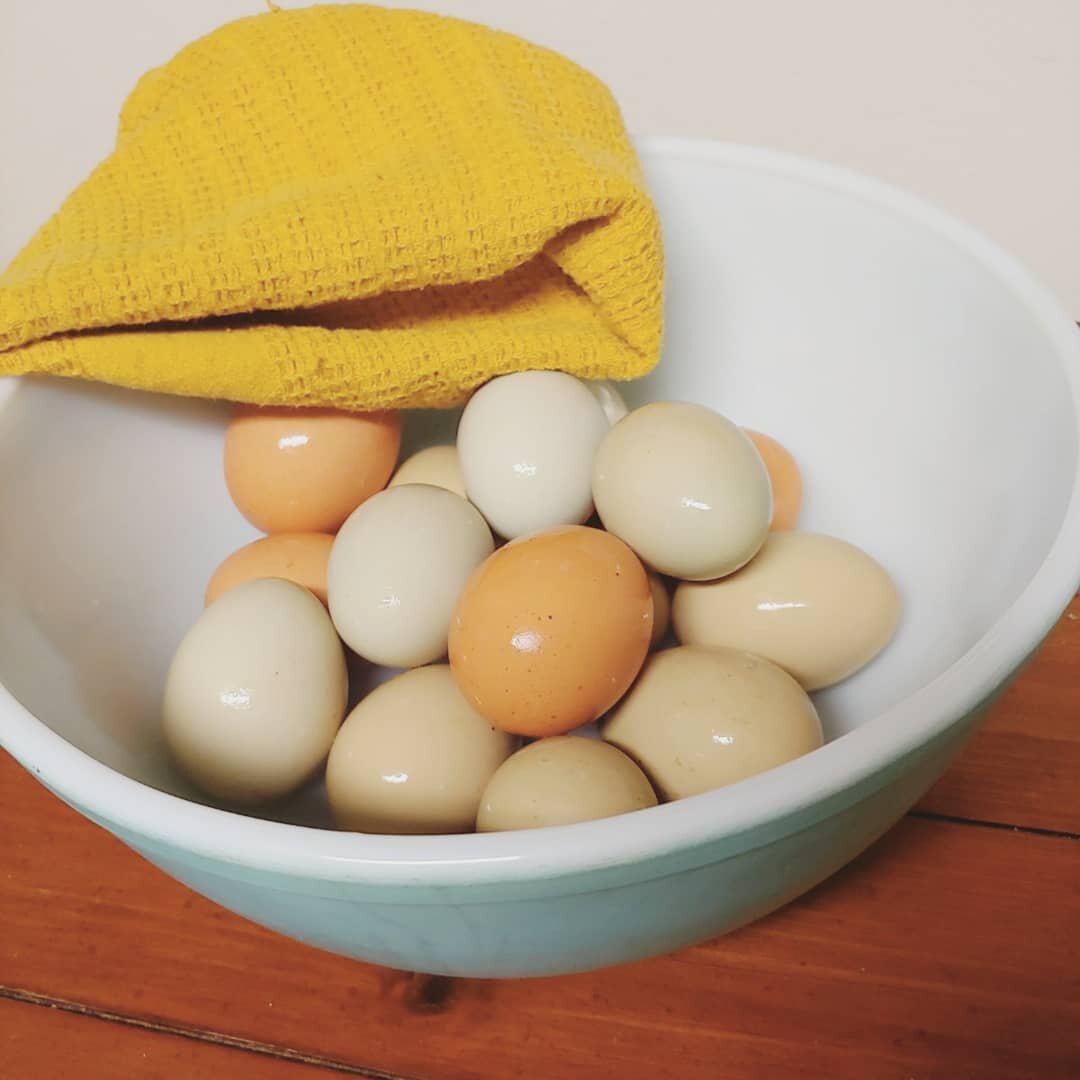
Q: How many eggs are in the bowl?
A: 15